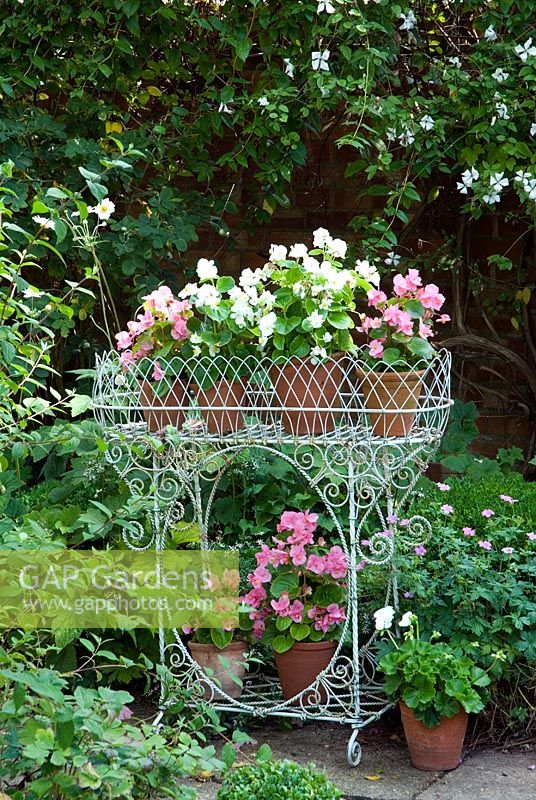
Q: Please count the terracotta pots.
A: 7